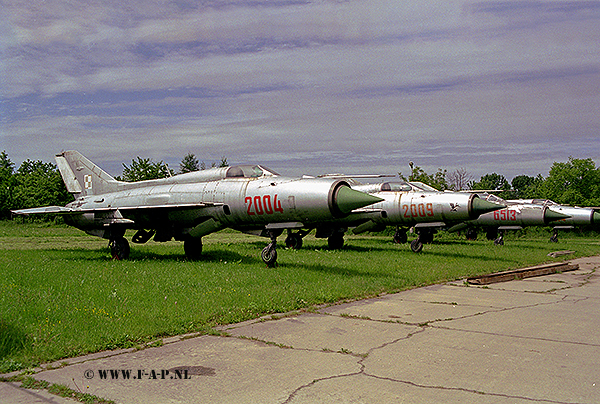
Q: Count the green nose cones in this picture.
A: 4